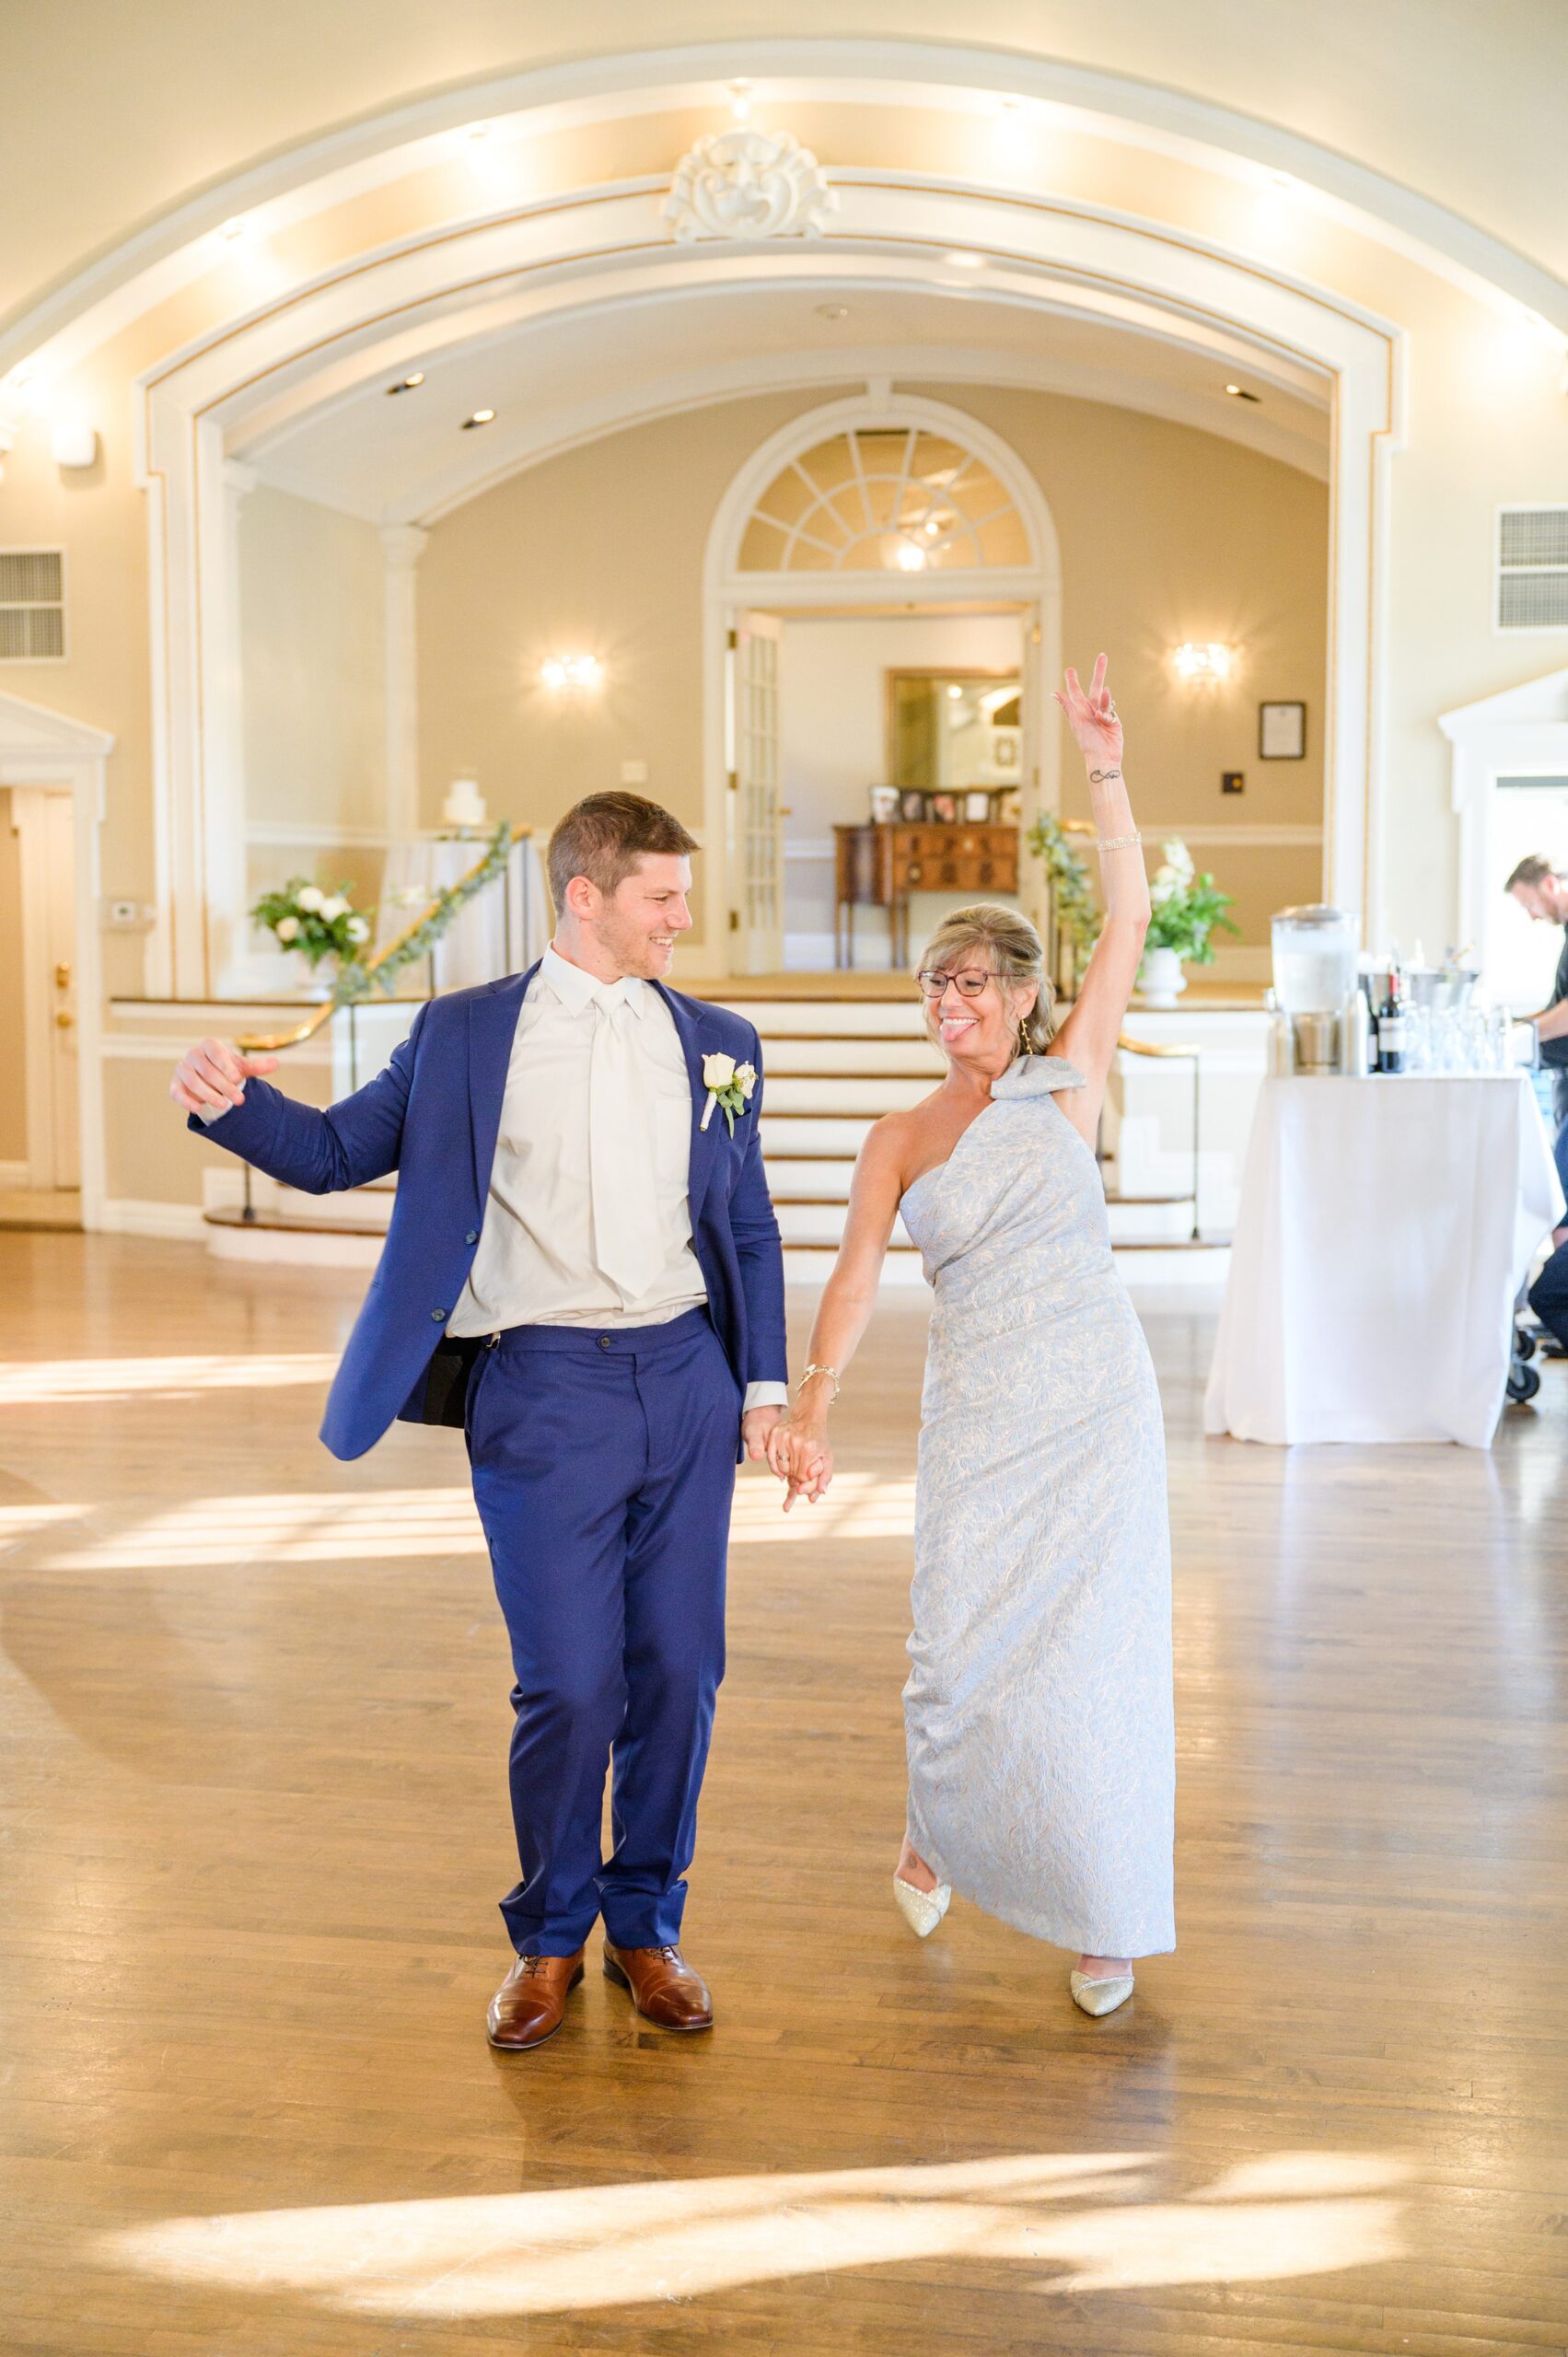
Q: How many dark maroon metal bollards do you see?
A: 0